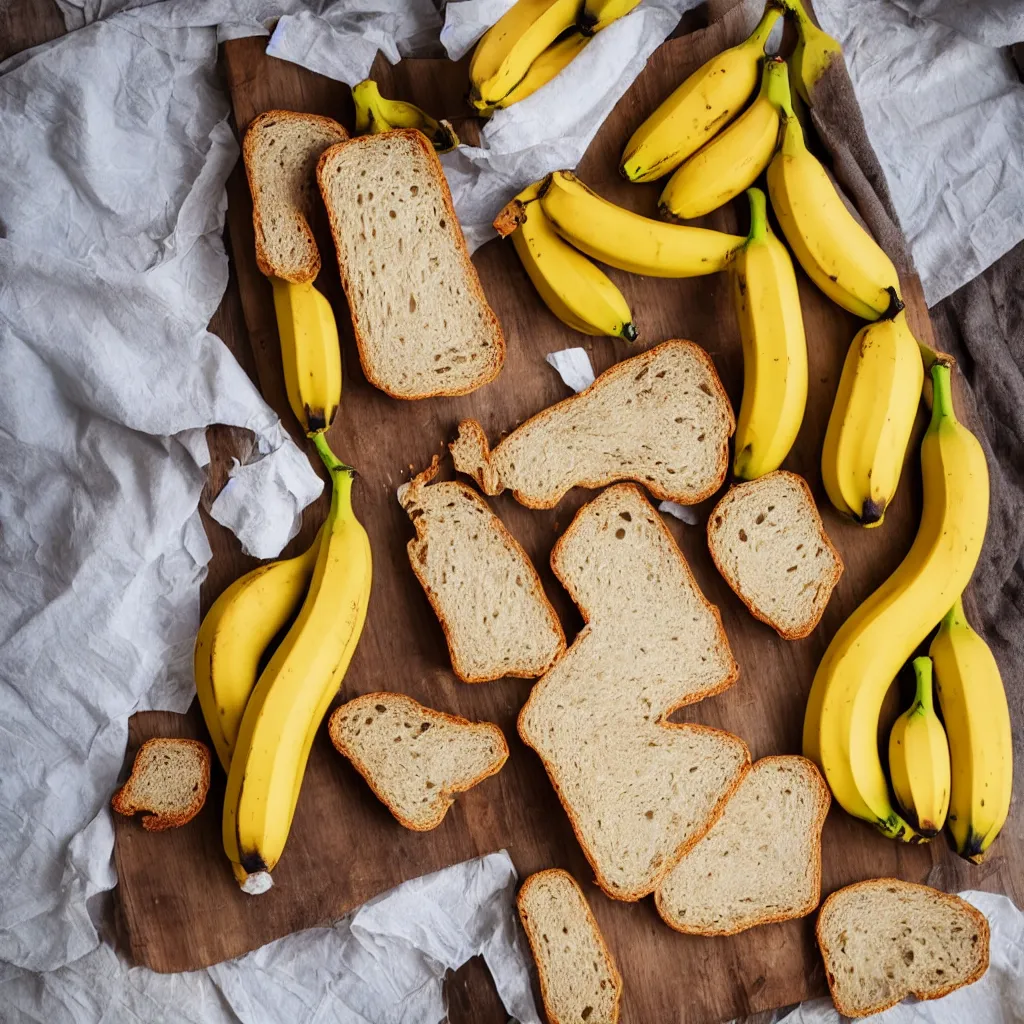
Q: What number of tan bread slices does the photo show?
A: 11